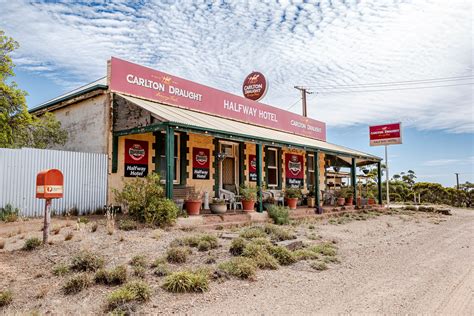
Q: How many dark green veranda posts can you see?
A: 5